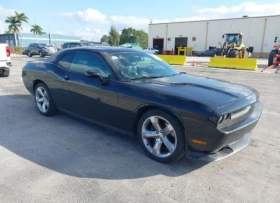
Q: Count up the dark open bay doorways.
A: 2